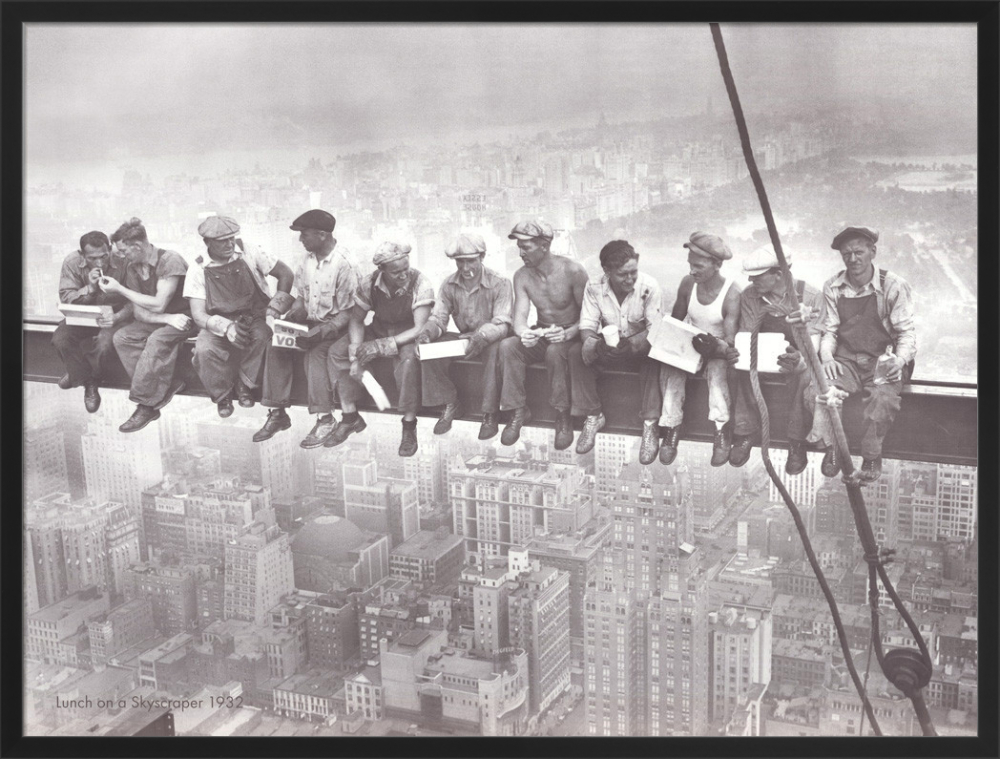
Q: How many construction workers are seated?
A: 11